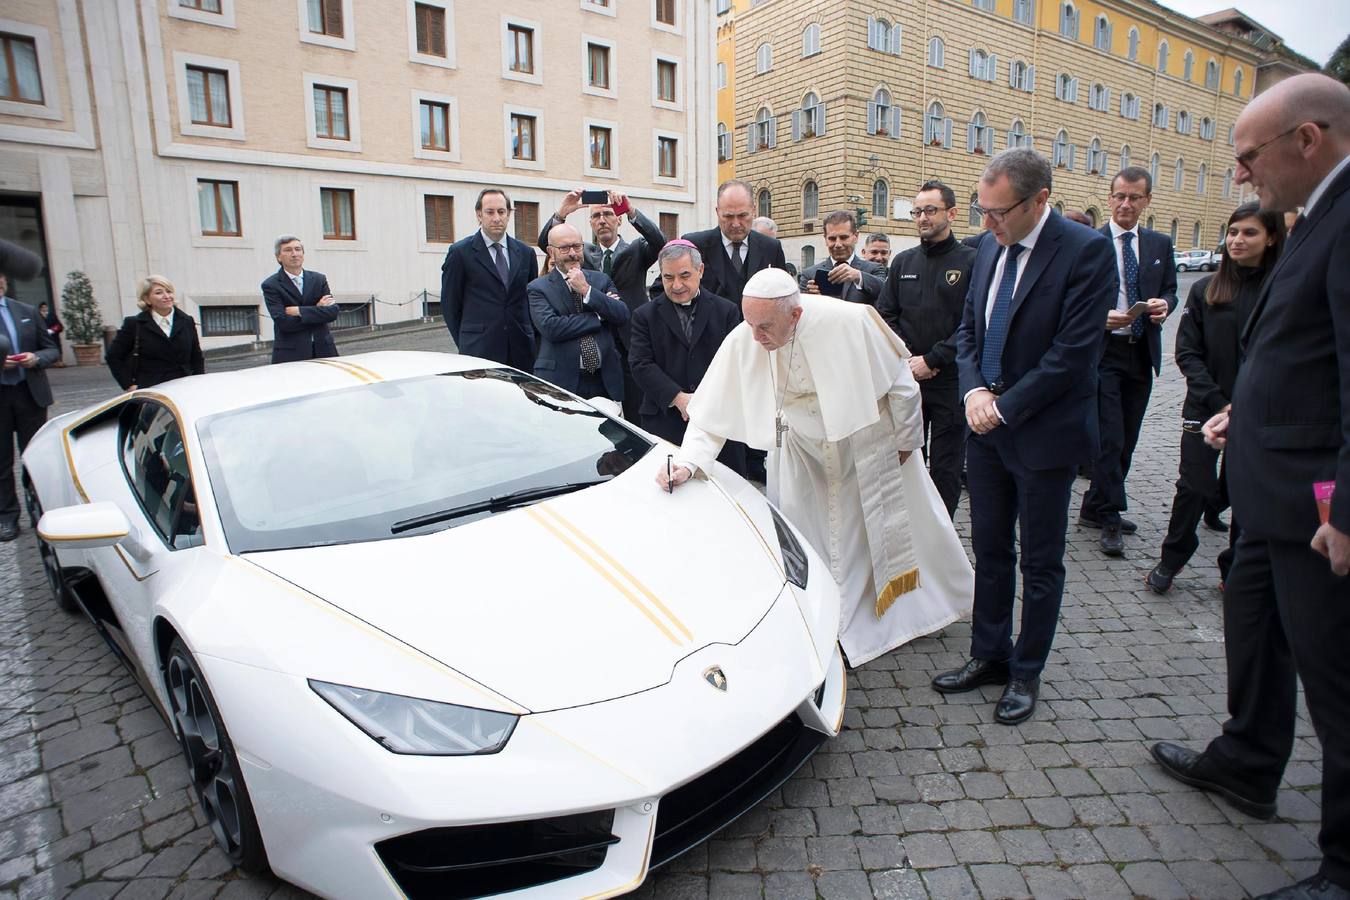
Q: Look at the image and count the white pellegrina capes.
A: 1